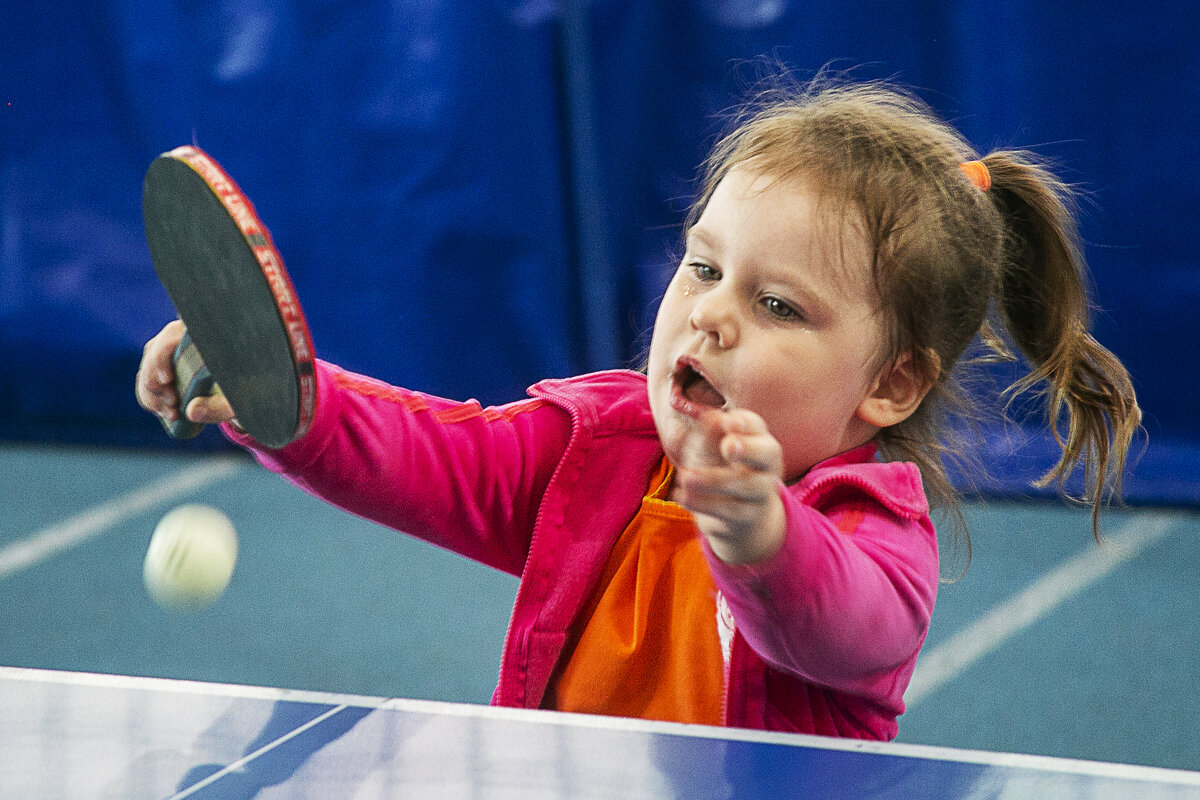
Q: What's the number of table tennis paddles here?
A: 1